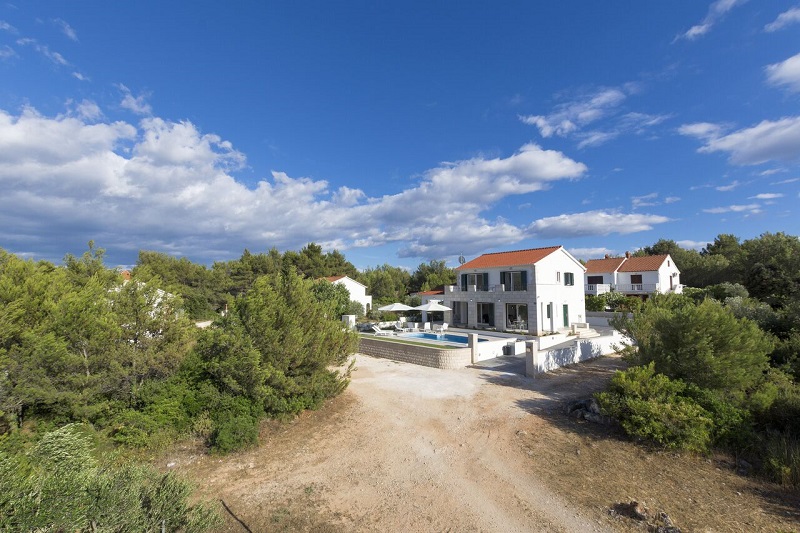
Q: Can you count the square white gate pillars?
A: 2